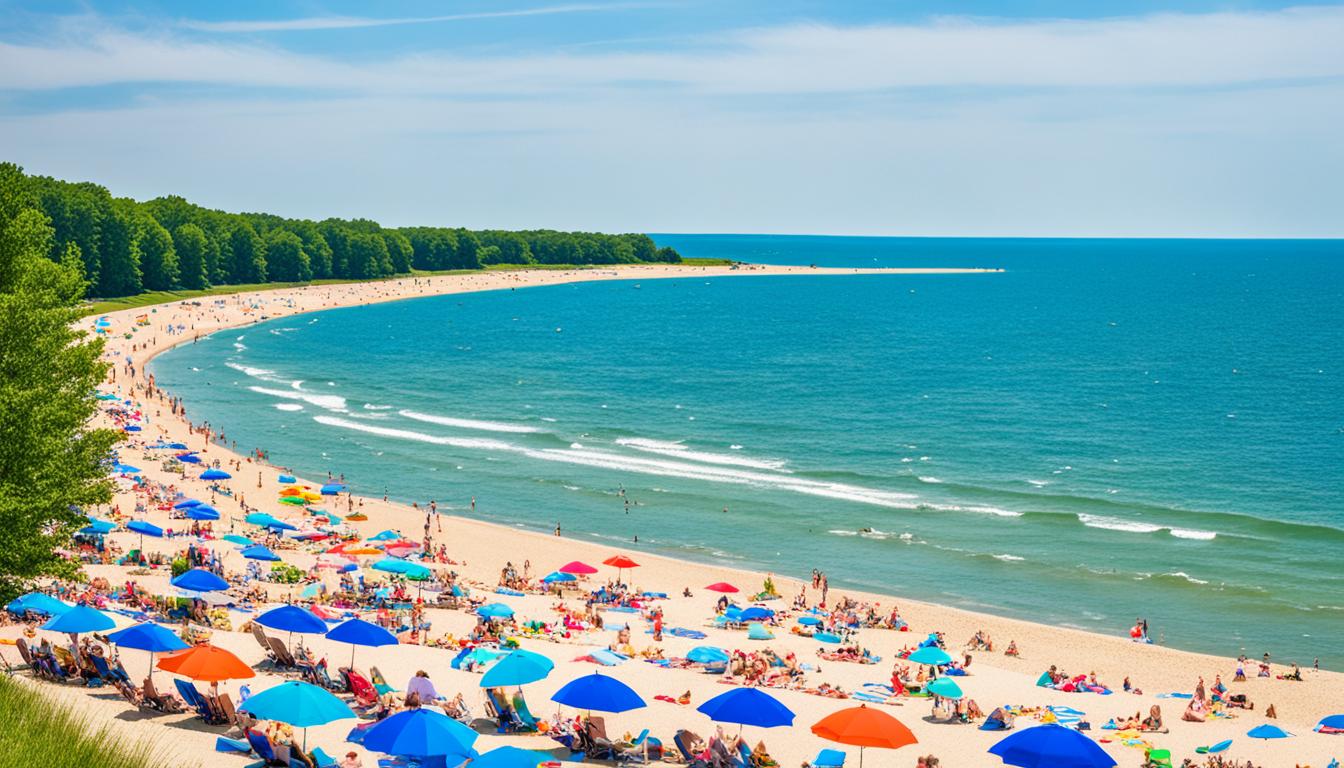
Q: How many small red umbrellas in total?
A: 3